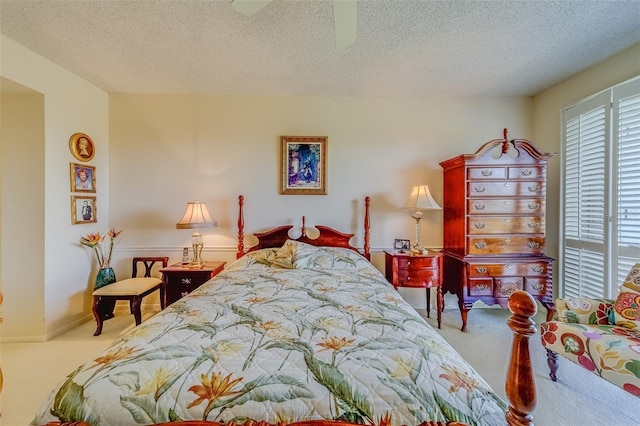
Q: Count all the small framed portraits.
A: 3